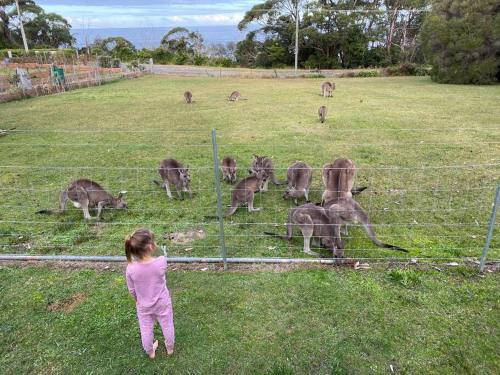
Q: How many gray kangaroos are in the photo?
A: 13